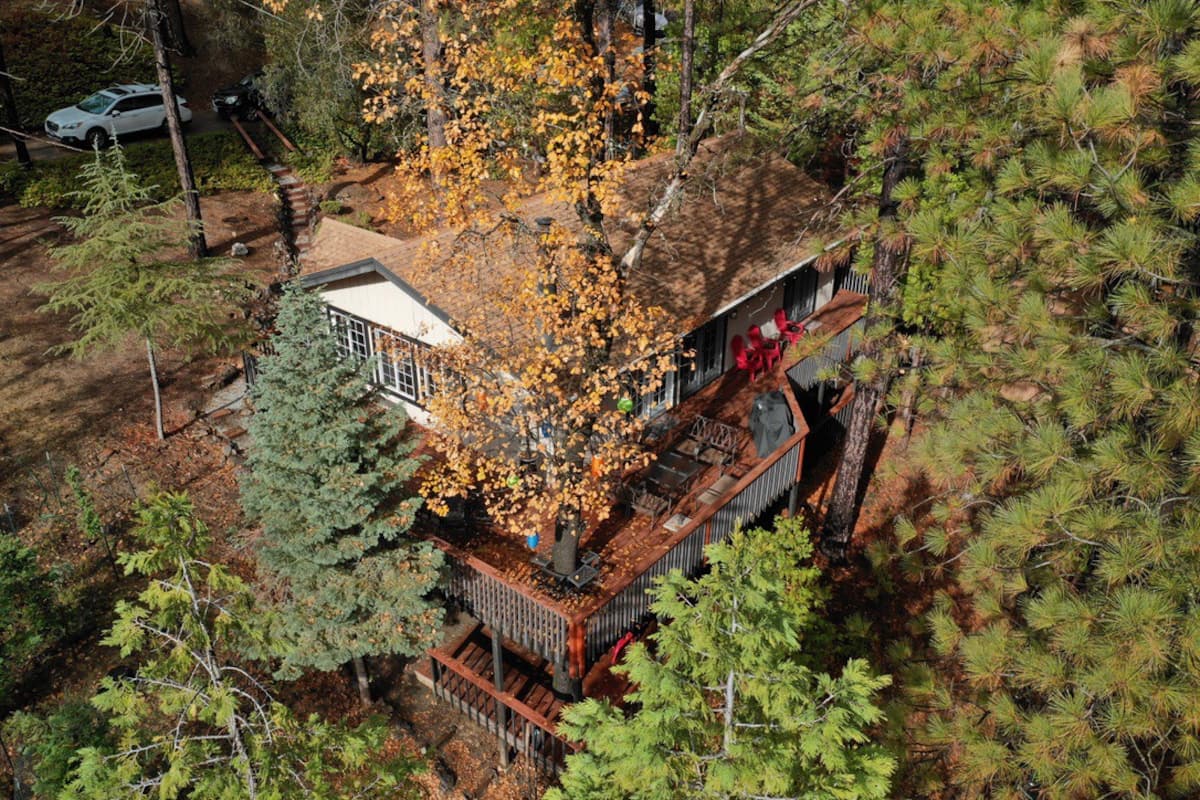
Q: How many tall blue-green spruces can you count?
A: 1